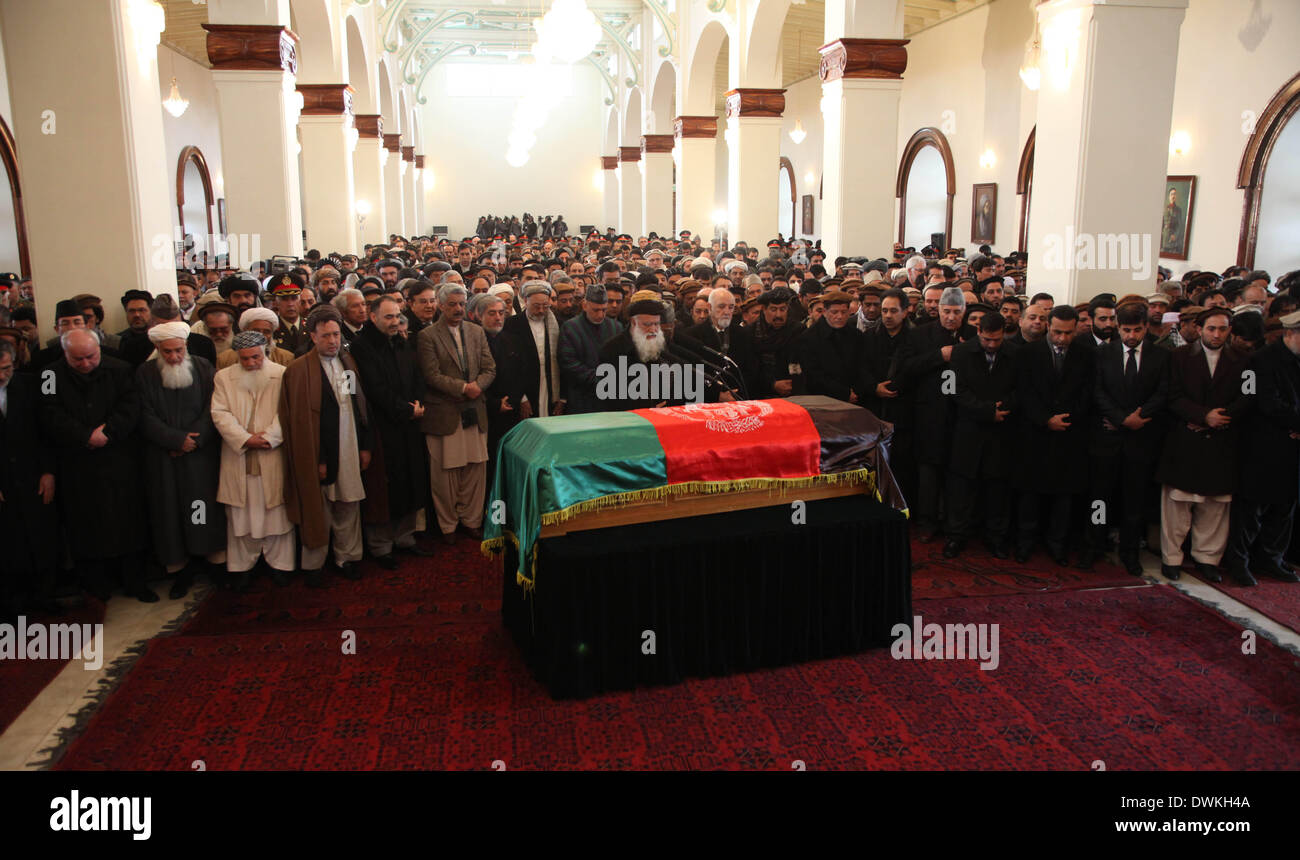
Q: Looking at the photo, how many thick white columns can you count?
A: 14